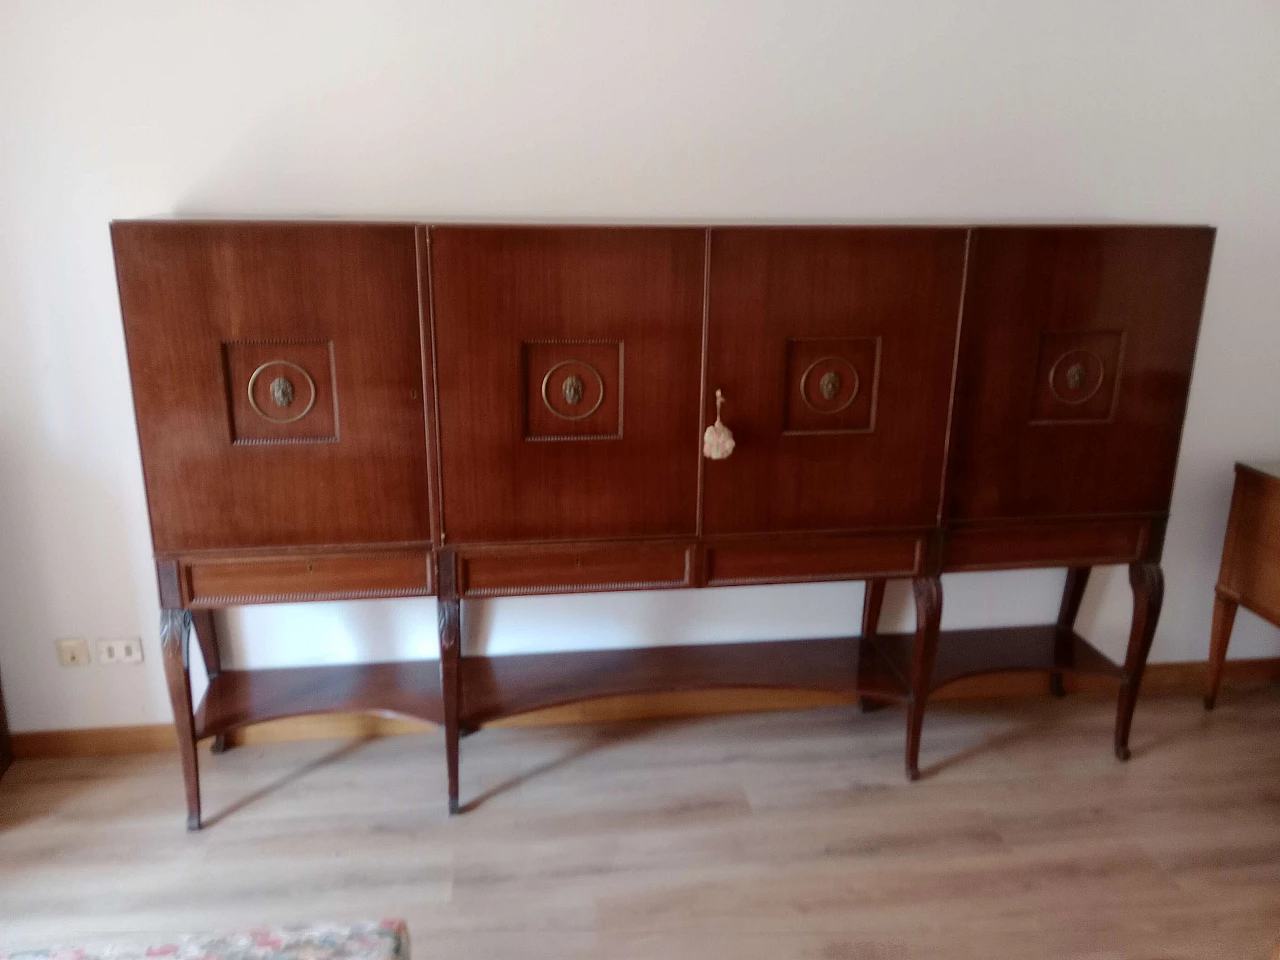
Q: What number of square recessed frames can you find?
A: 4